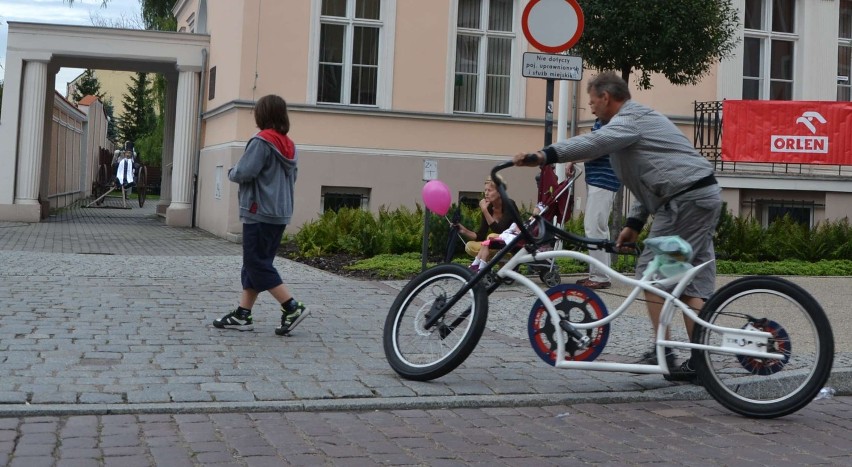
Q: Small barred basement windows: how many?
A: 3